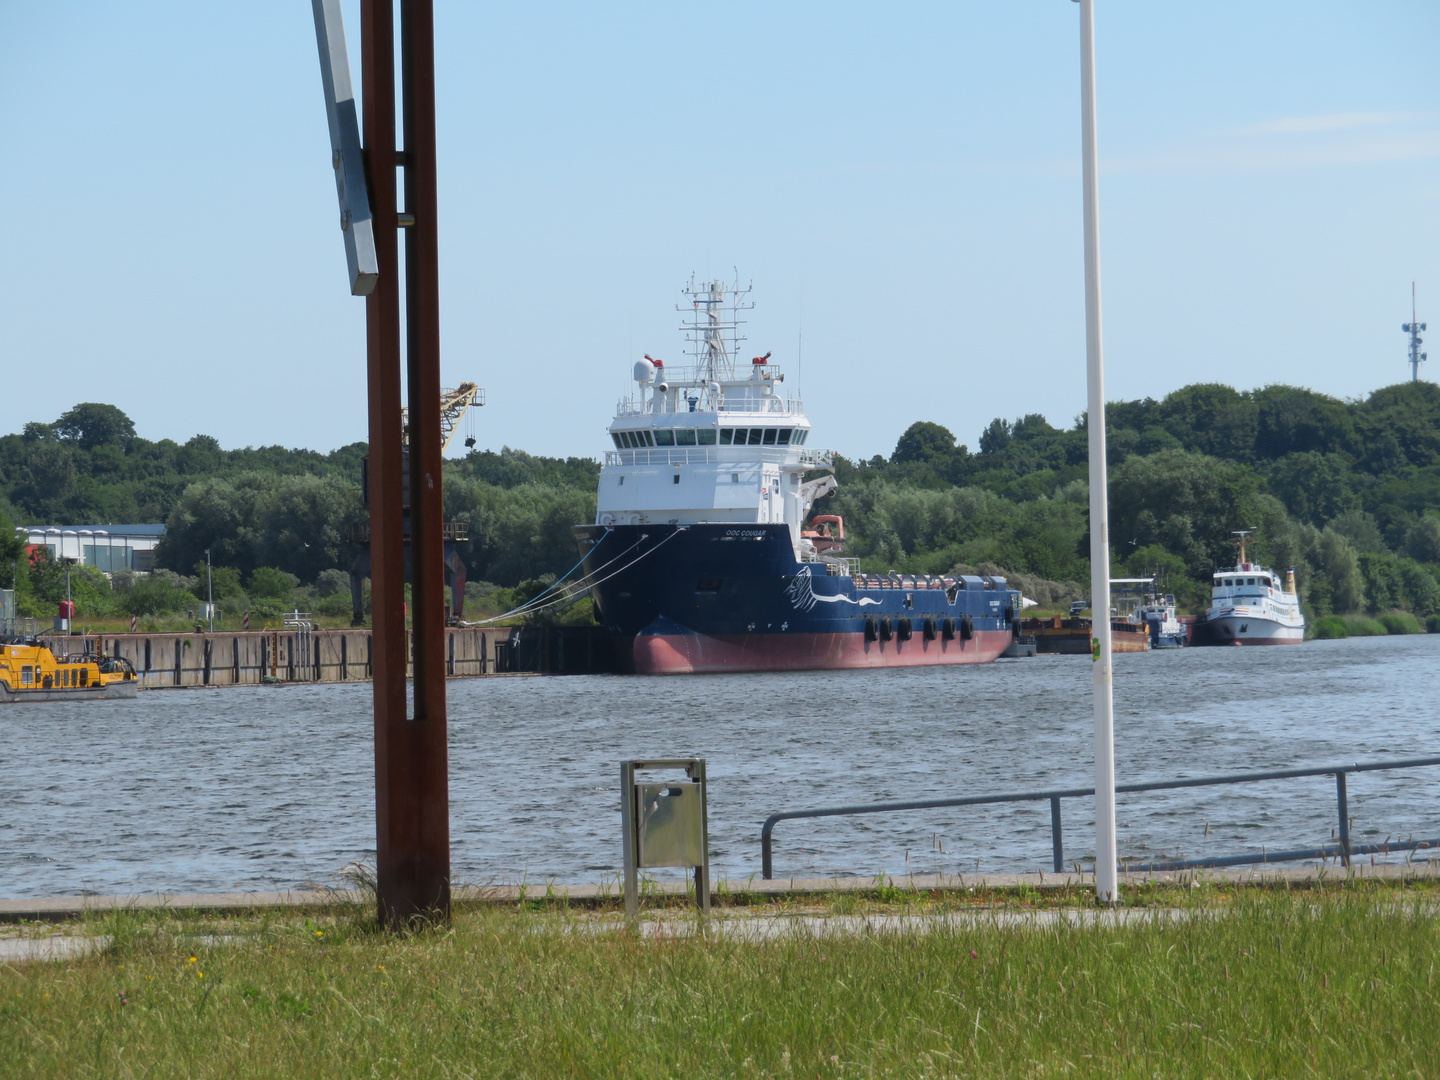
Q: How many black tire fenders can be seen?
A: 8